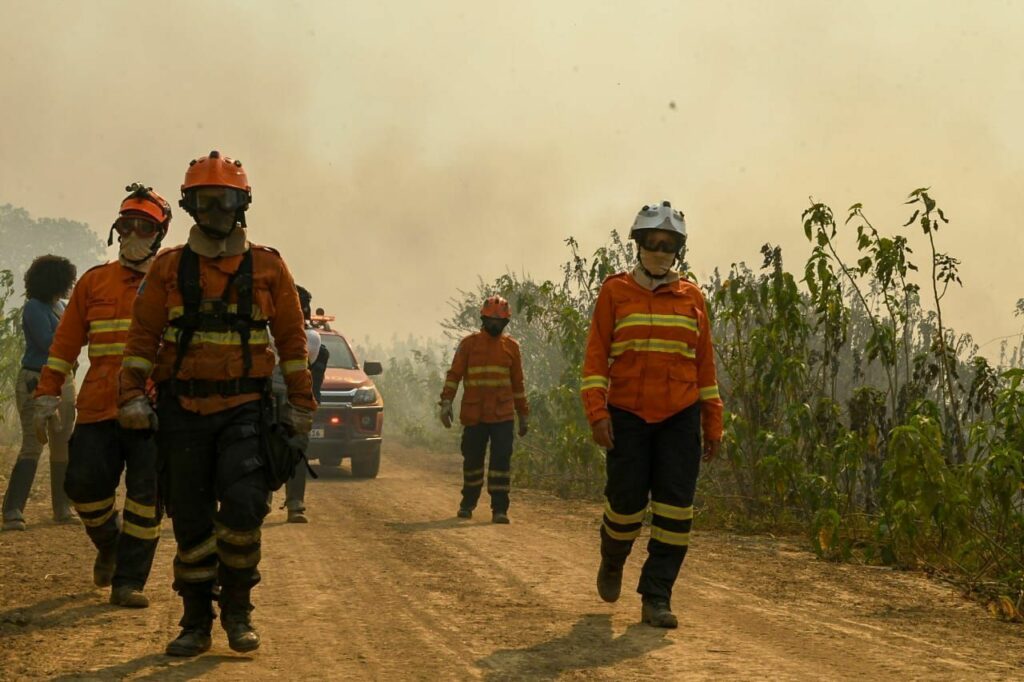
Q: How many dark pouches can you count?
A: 1